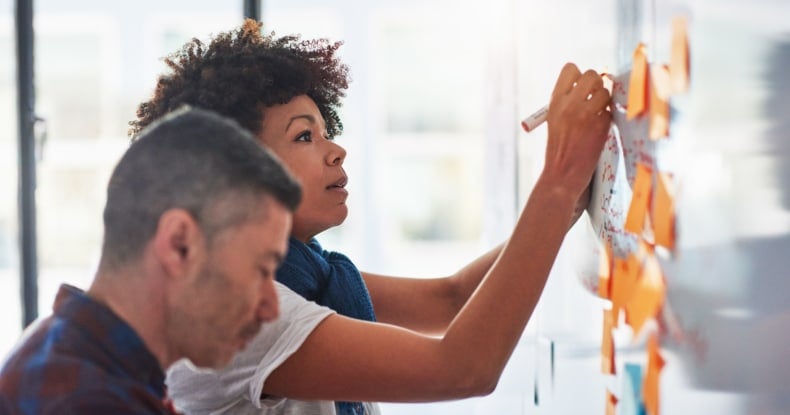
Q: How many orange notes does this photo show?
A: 11